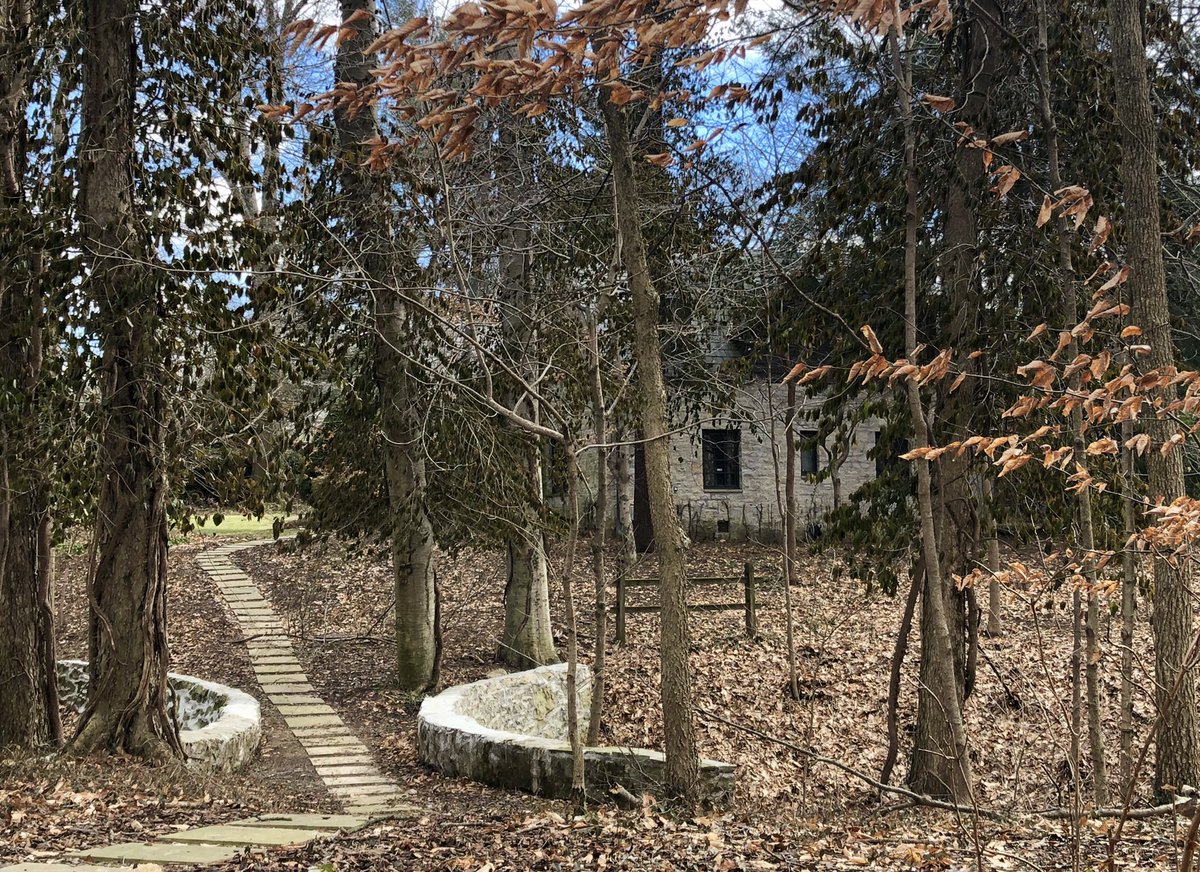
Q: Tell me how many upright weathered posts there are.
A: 2